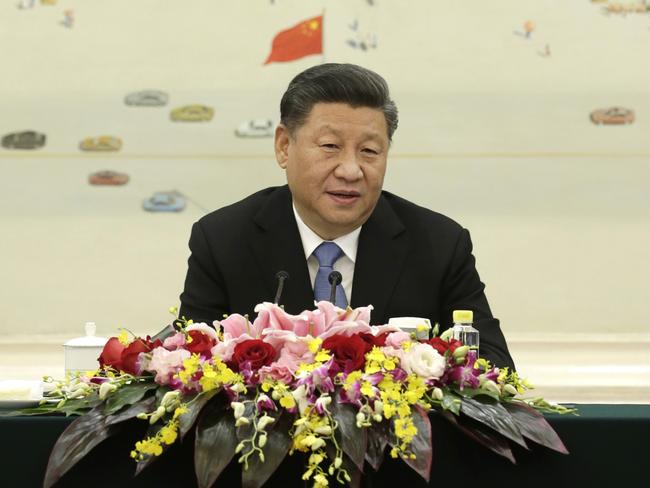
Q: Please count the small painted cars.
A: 8